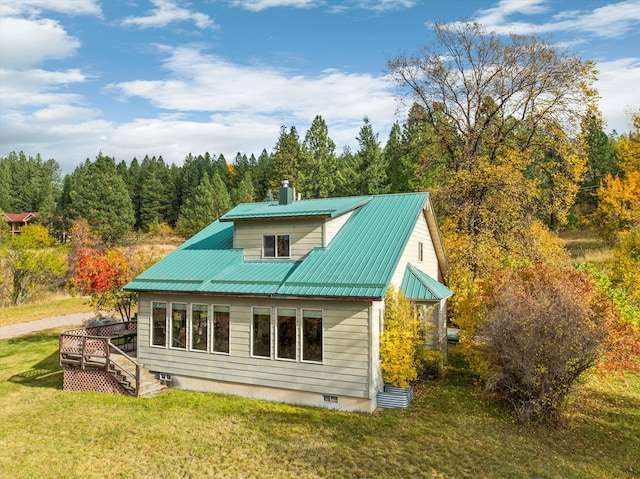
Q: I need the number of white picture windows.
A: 7